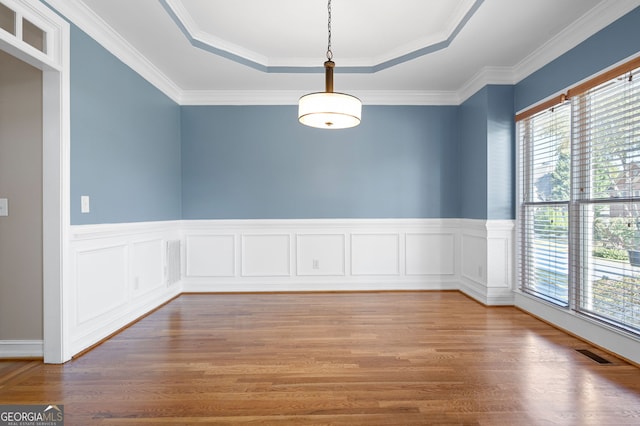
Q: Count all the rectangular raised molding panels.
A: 9